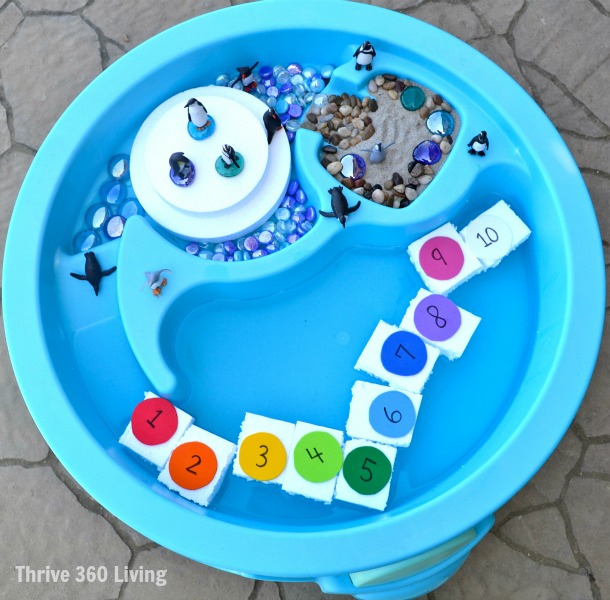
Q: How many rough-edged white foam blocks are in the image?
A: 10